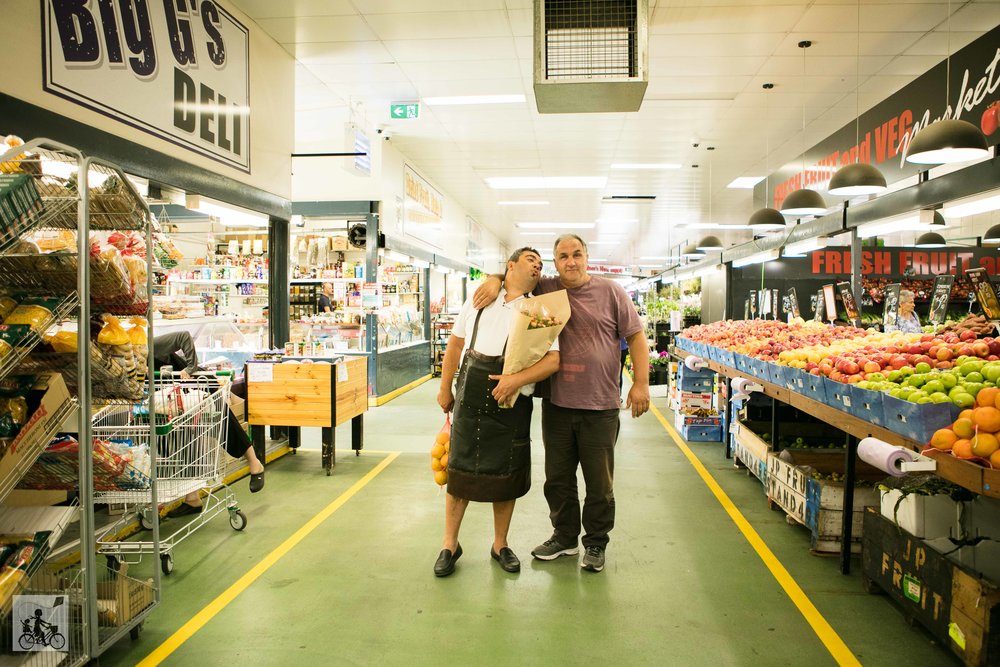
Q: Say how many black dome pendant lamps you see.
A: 9